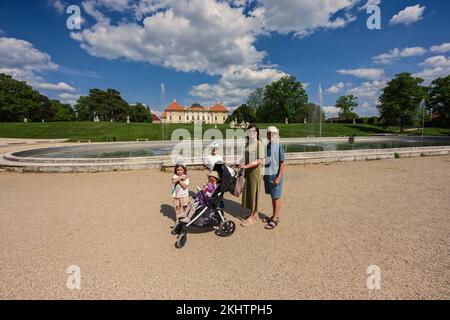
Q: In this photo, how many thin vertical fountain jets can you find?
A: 3